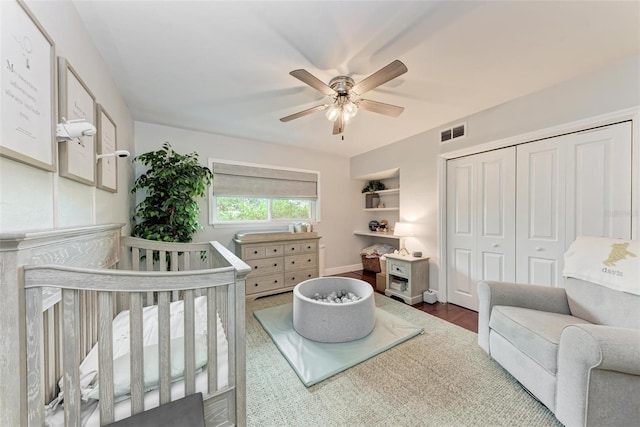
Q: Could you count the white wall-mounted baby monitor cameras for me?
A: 2